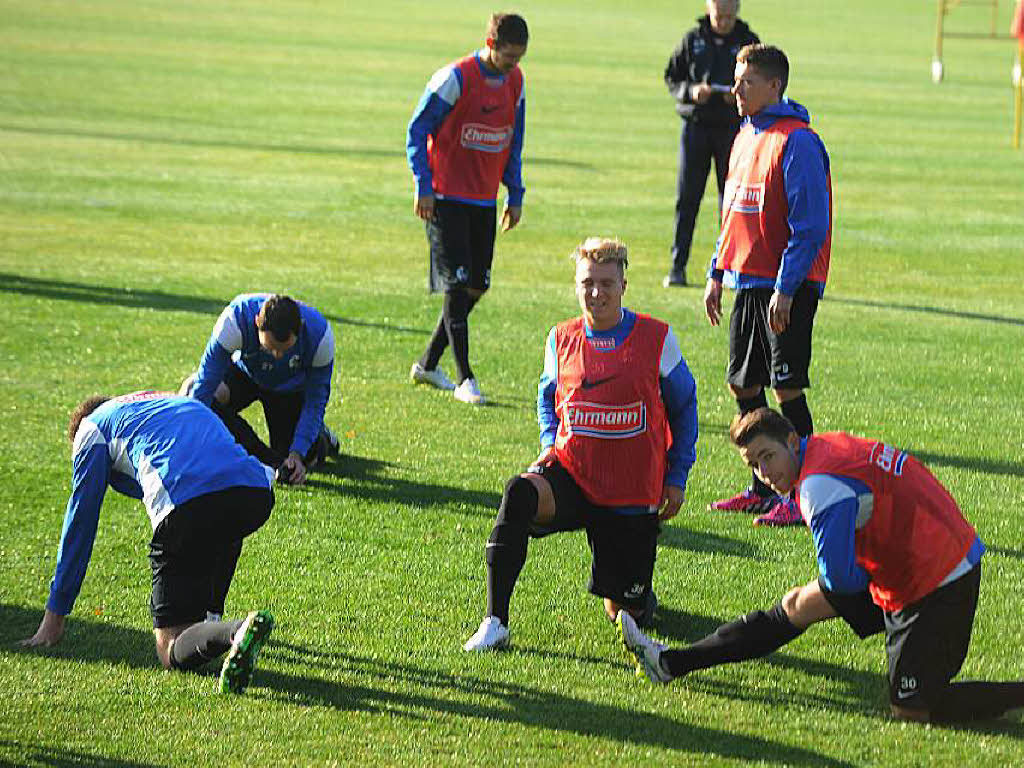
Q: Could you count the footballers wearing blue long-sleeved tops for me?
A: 6